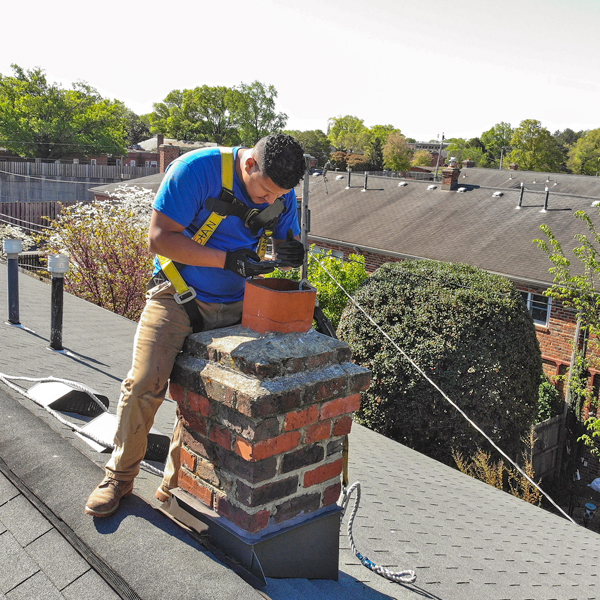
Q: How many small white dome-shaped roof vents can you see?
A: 7